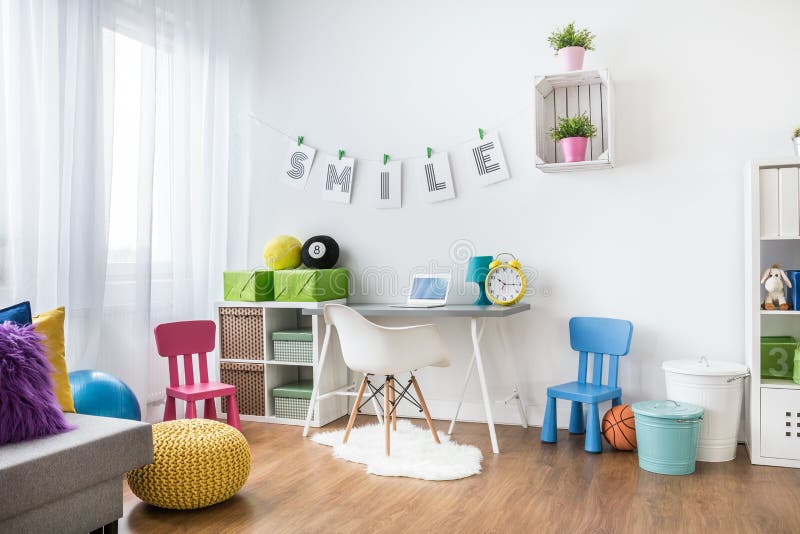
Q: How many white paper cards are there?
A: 5